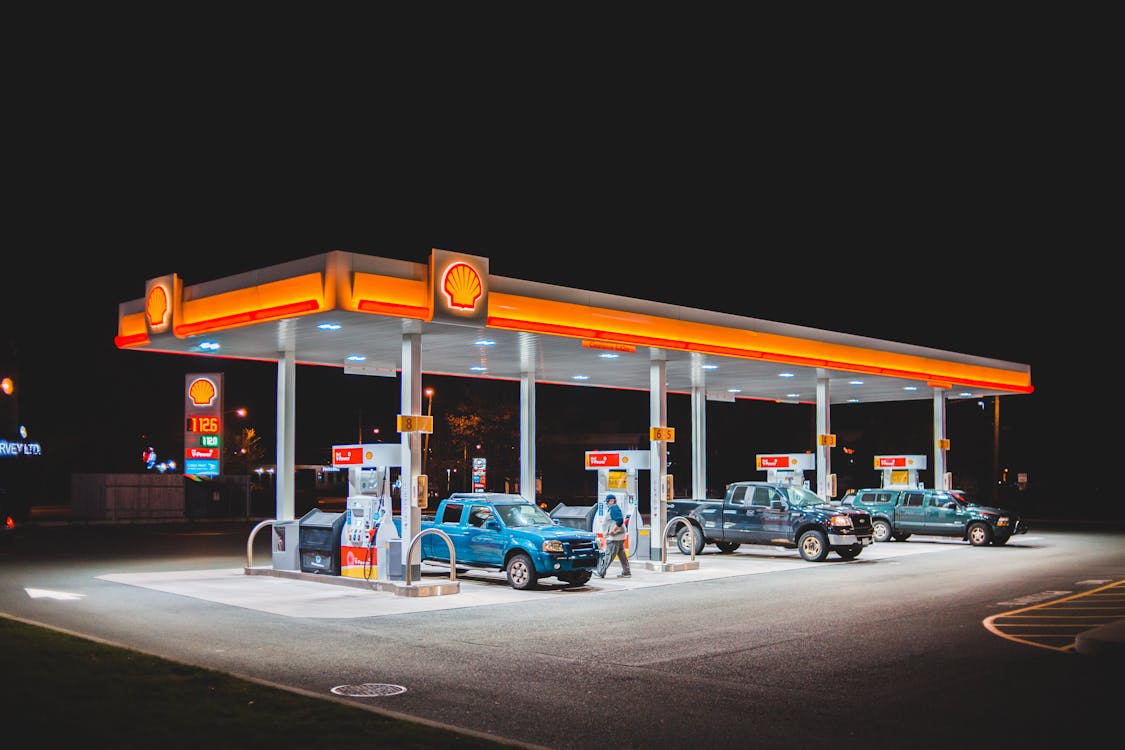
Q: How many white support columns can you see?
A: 7